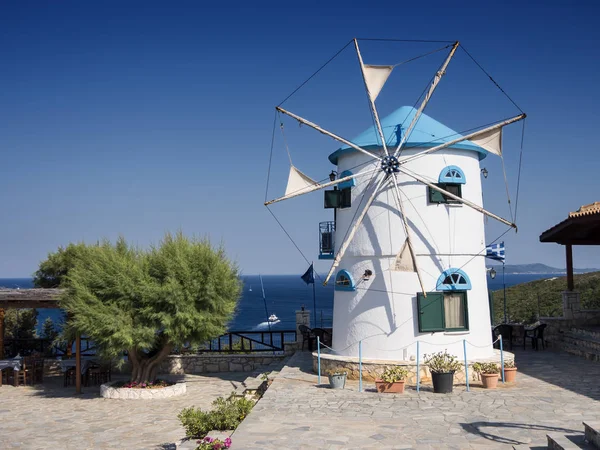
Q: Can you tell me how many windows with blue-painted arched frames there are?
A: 4